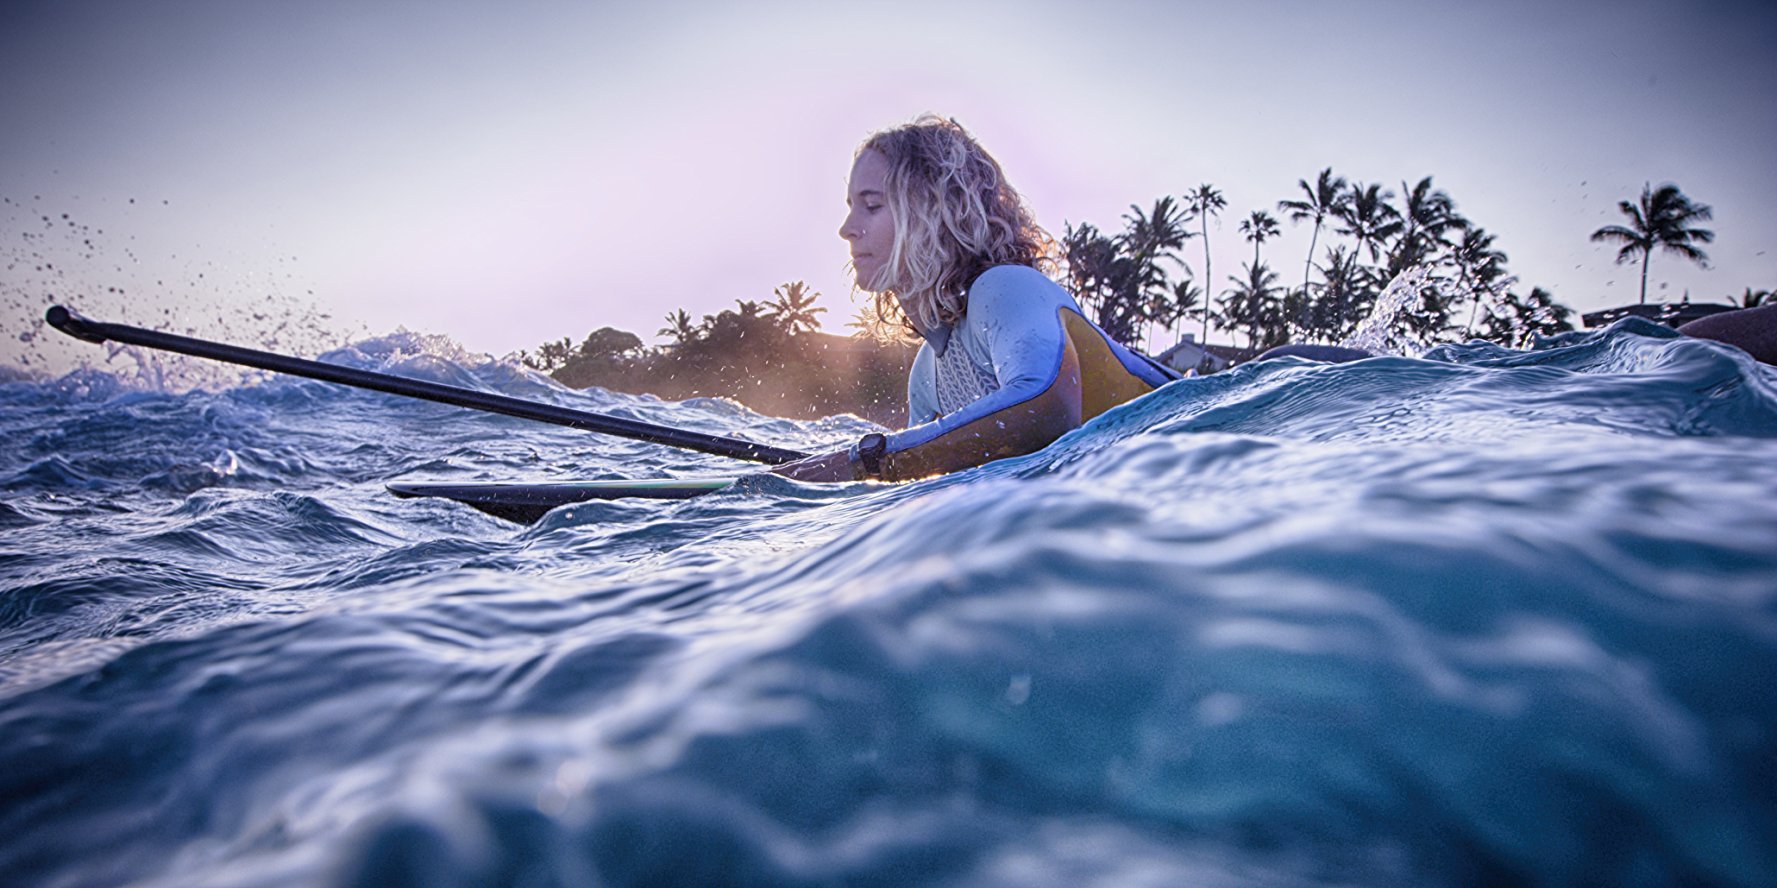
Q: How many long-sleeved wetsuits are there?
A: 1